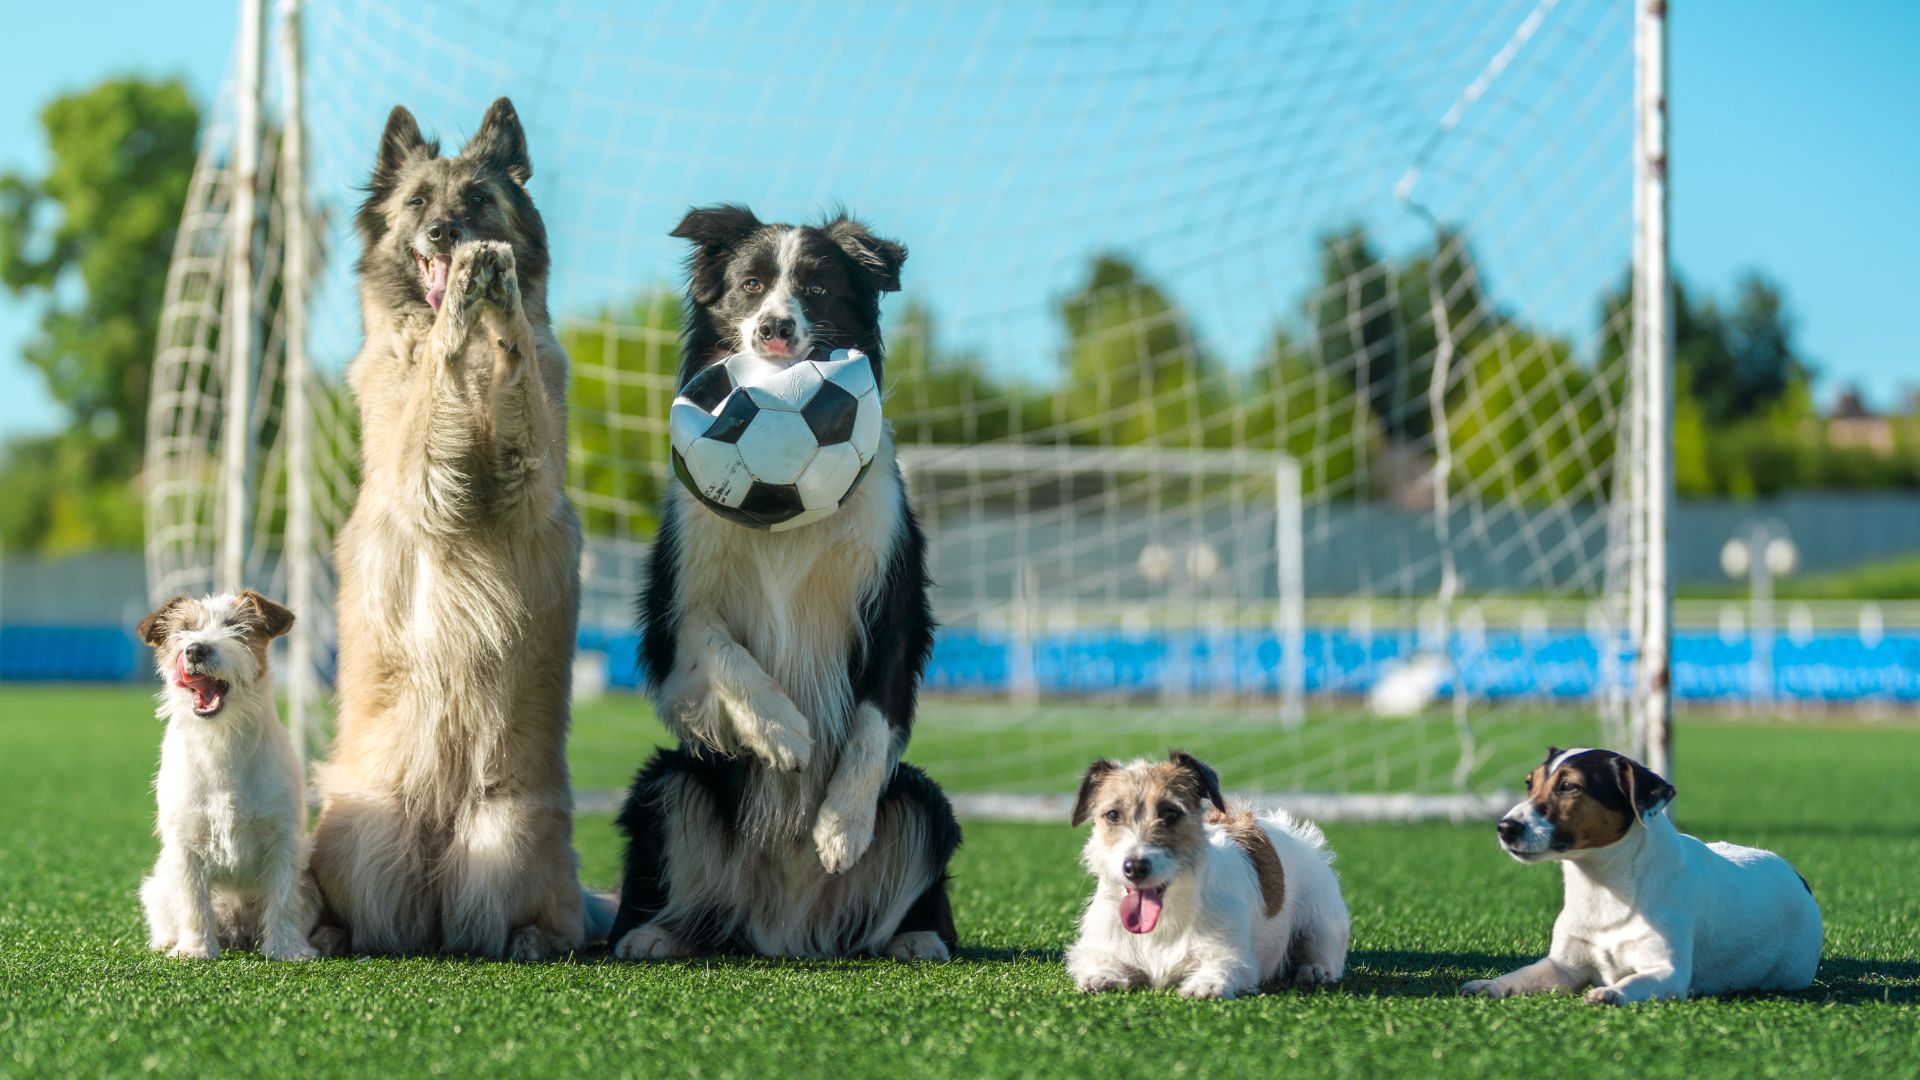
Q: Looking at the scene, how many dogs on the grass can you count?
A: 5